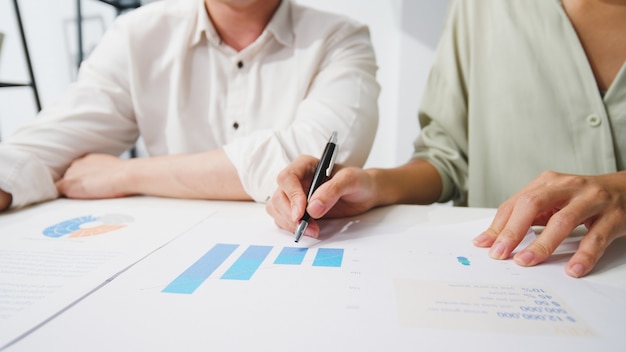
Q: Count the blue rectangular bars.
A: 4